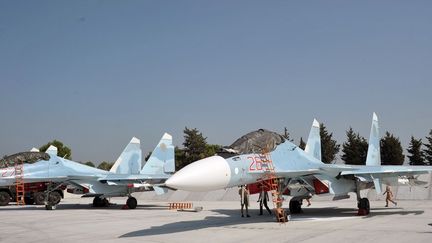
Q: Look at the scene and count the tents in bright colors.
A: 0